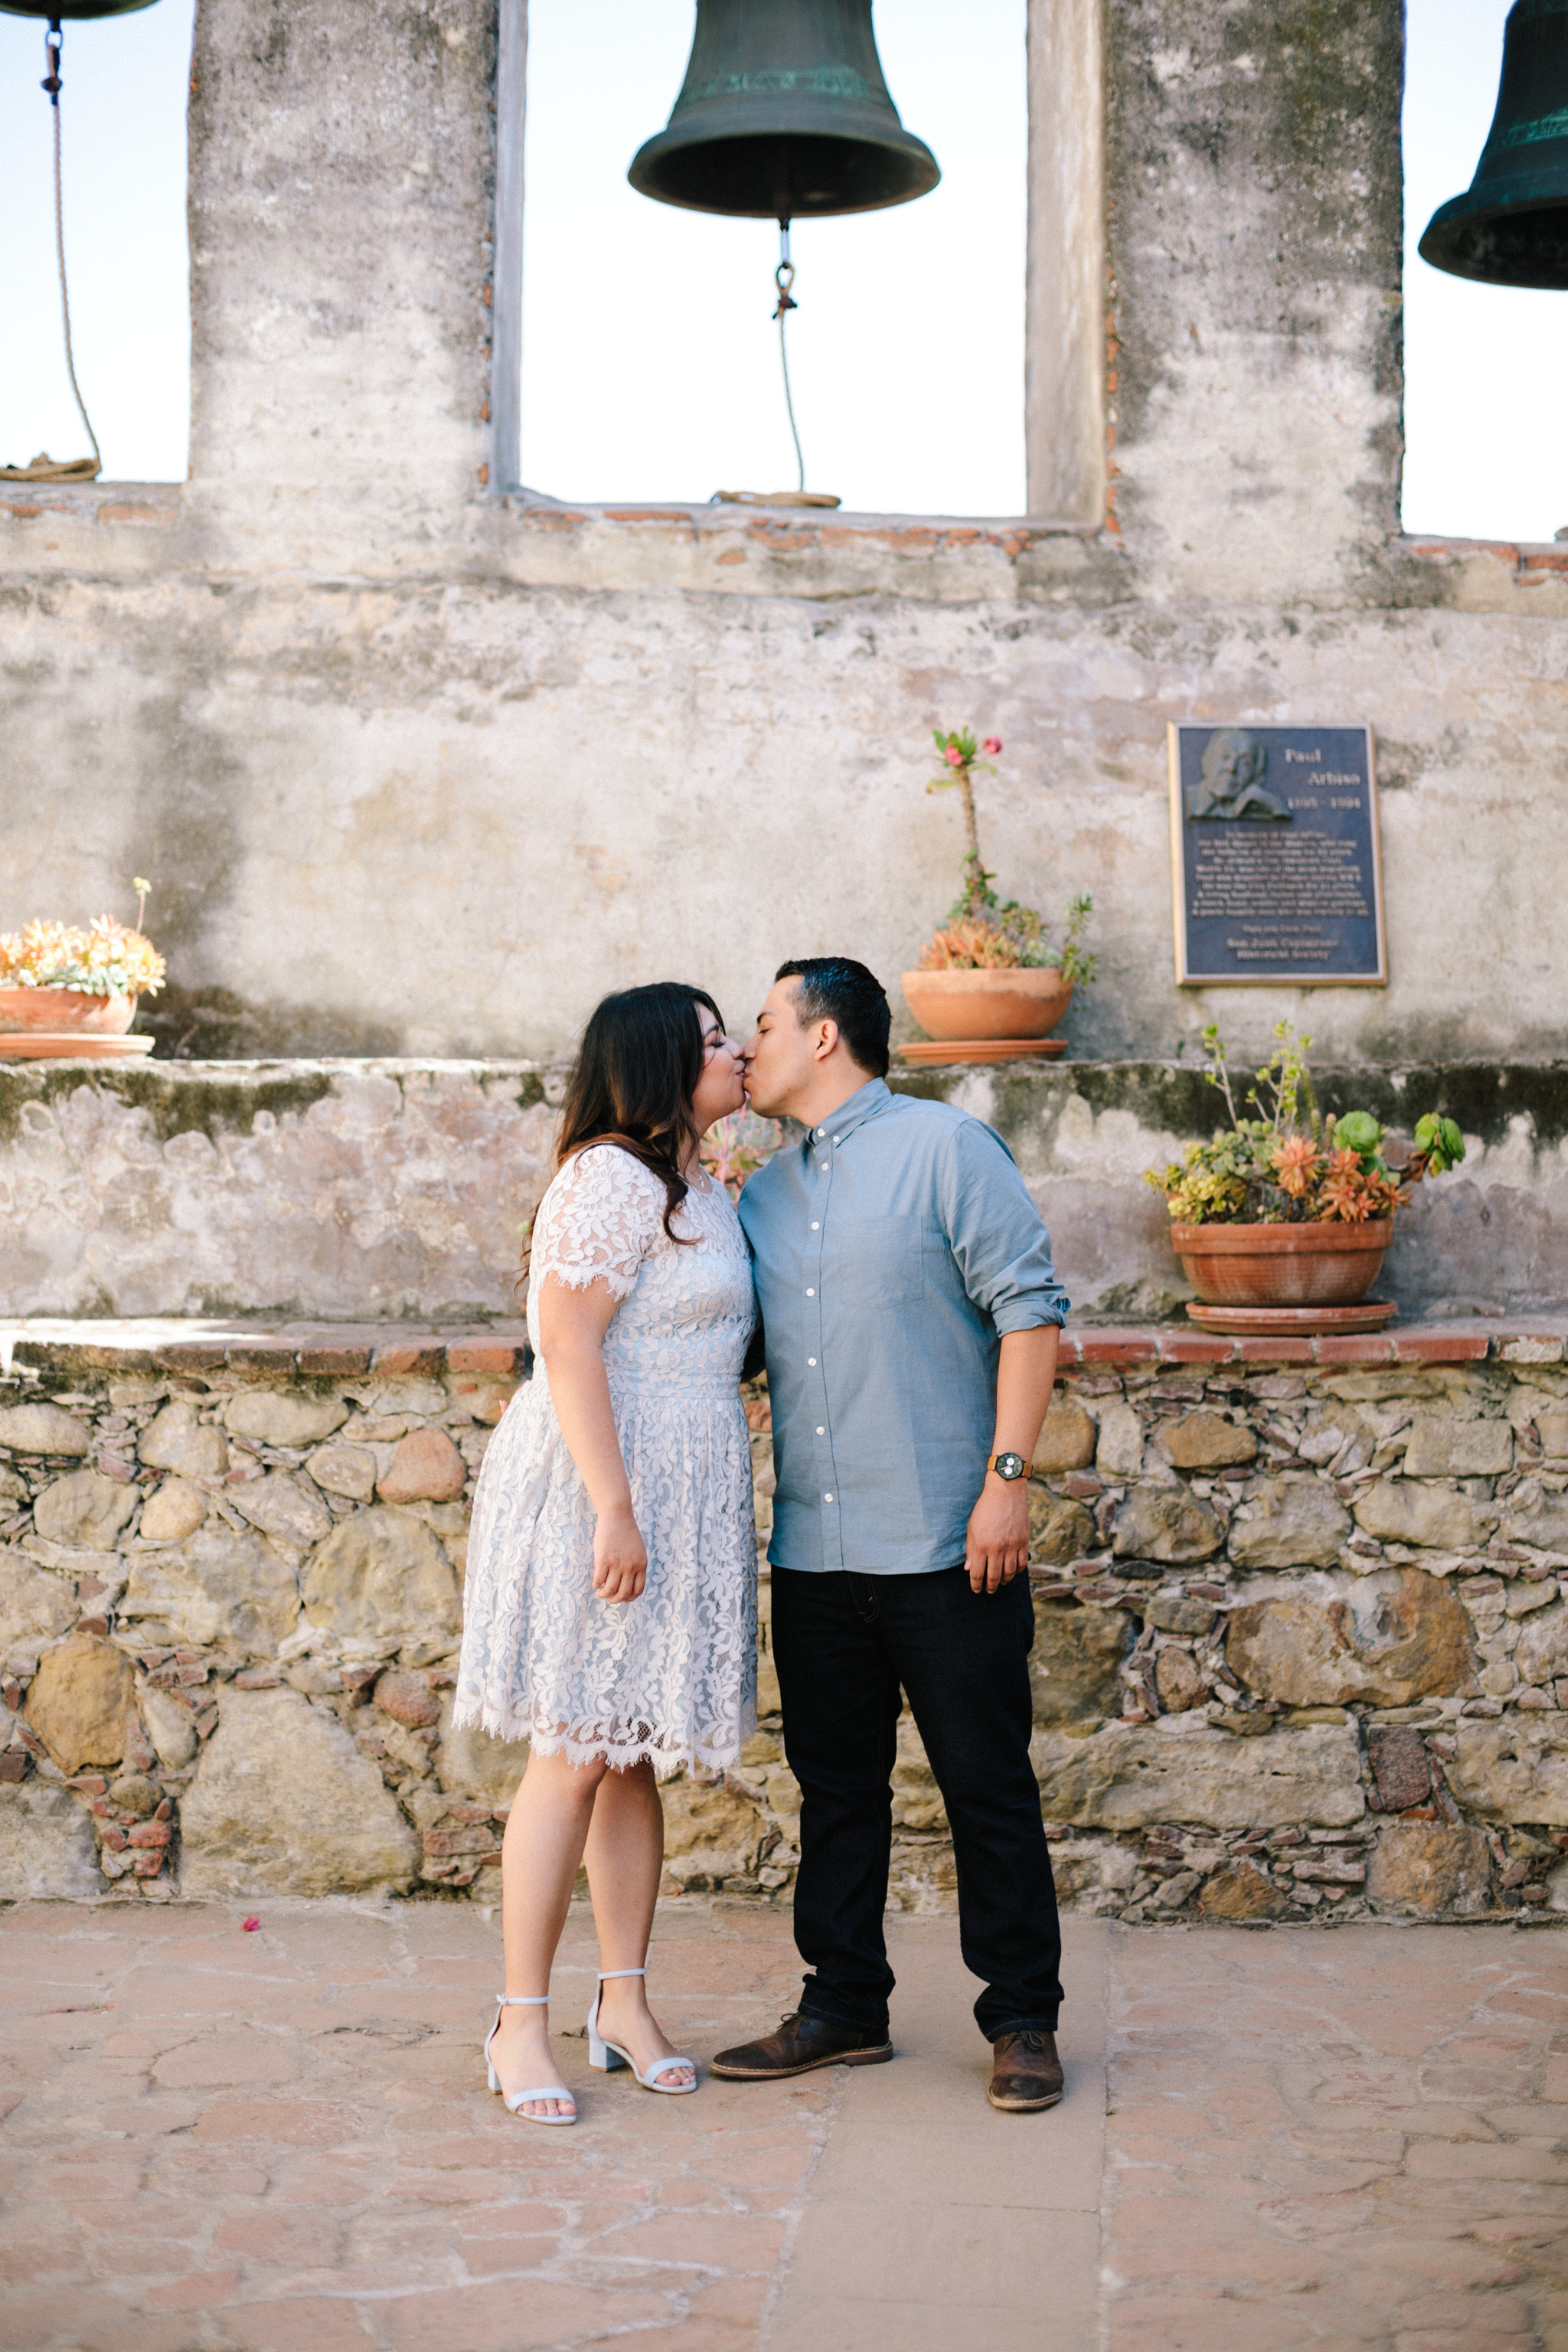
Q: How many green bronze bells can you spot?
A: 3